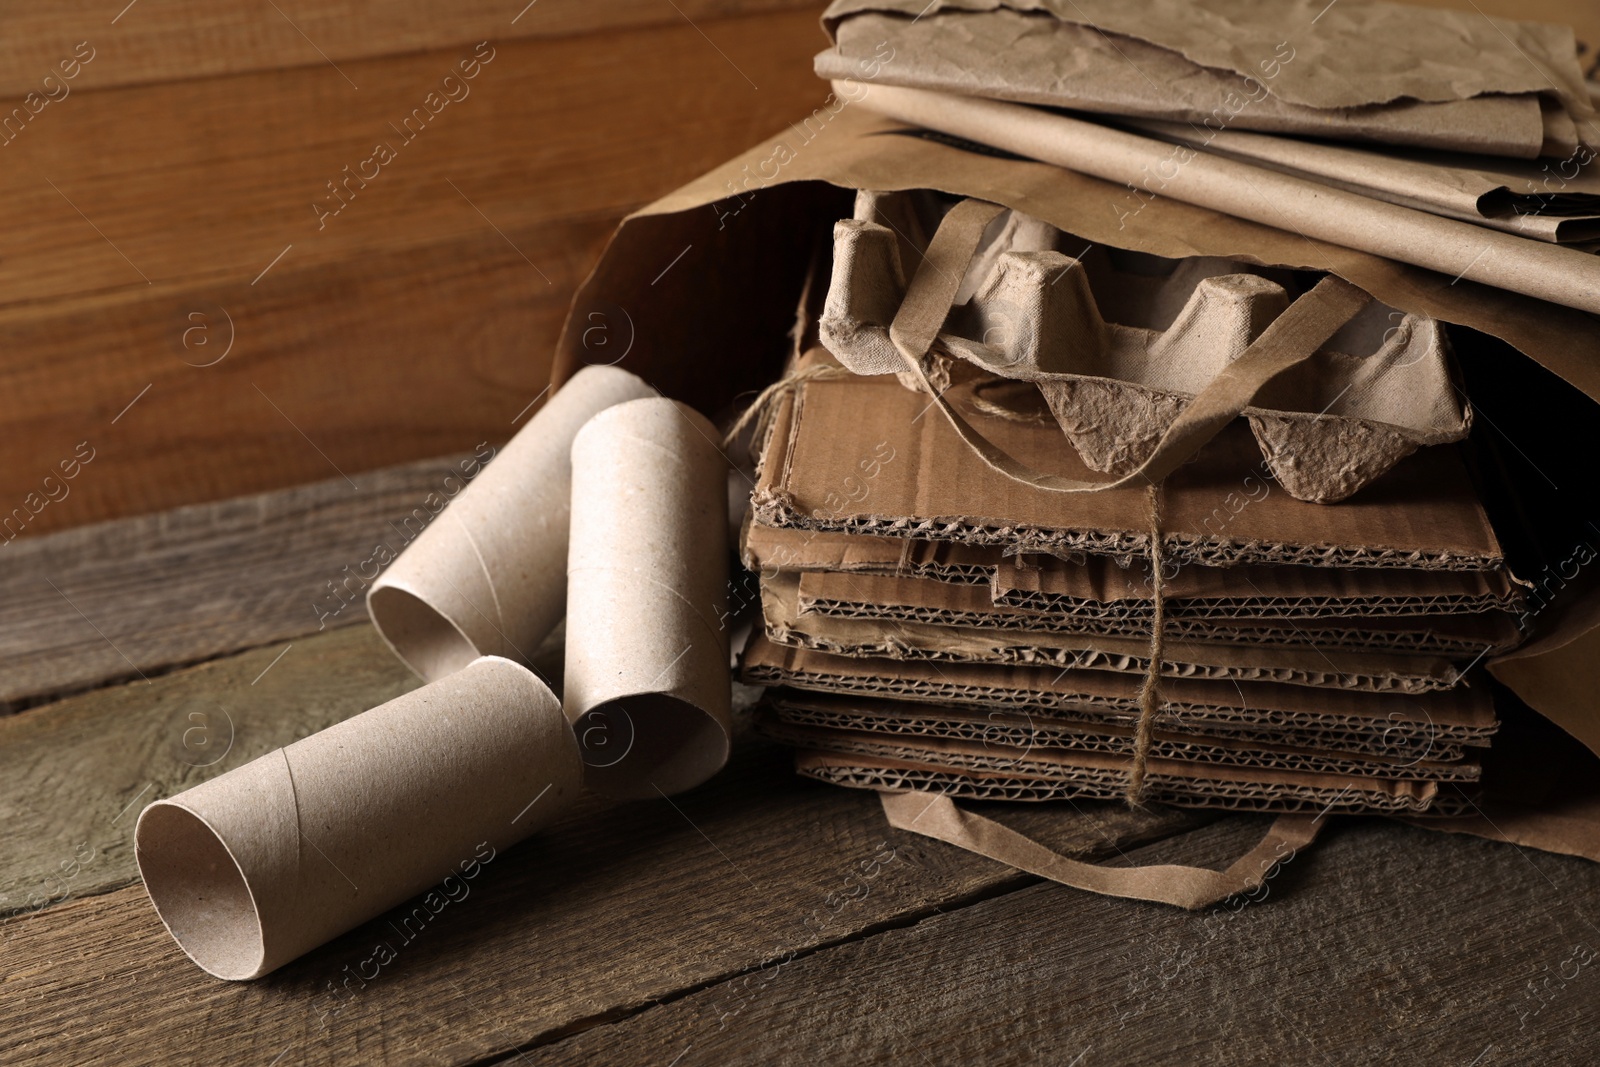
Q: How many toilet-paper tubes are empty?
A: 3